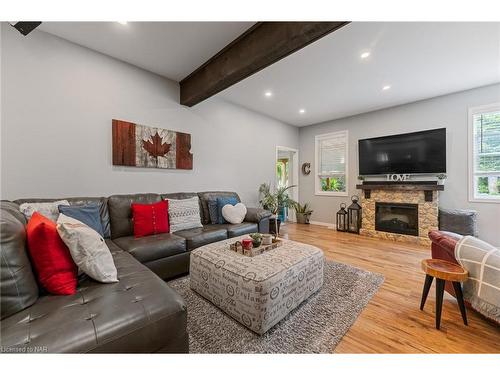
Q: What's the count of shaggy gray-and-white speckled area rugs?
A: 1